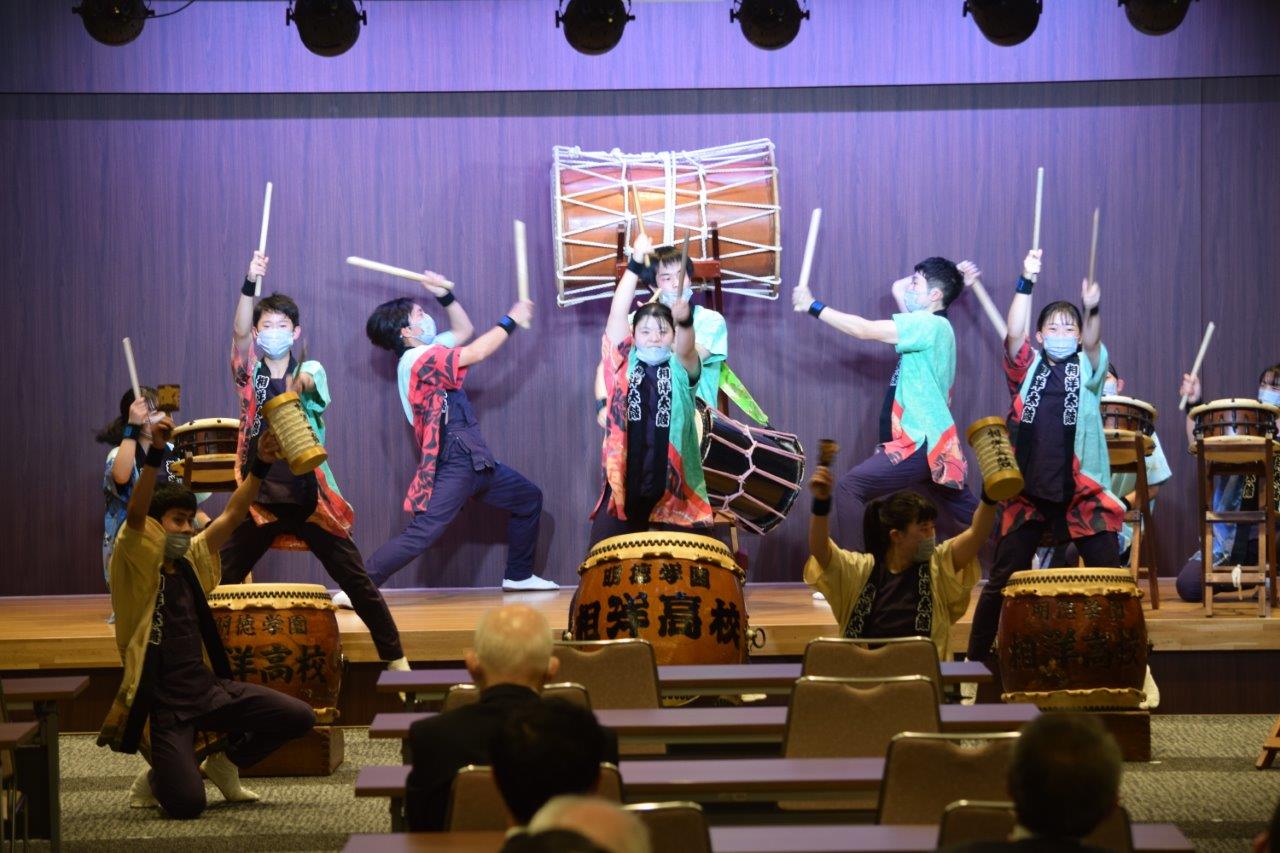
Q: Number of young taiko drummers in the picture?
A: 11